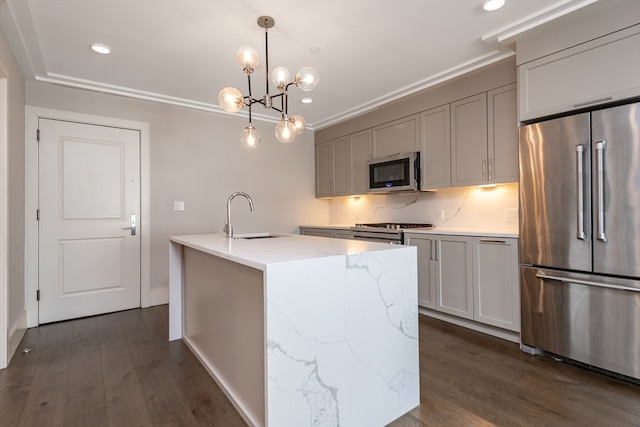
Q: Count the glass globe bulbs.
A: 7